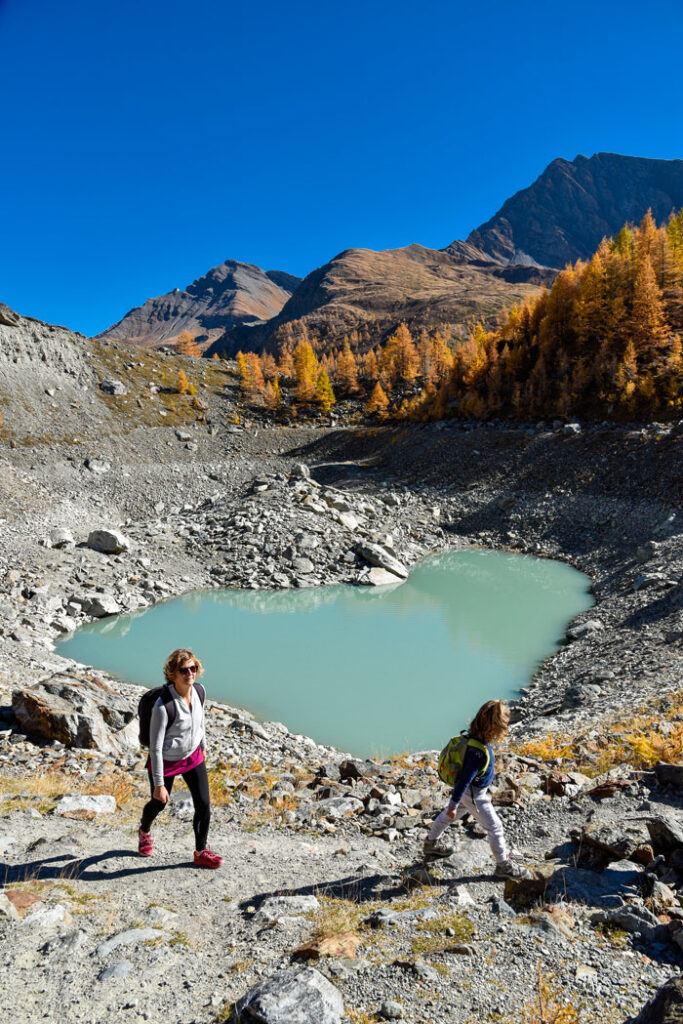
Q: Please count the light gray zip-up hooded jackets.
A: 1